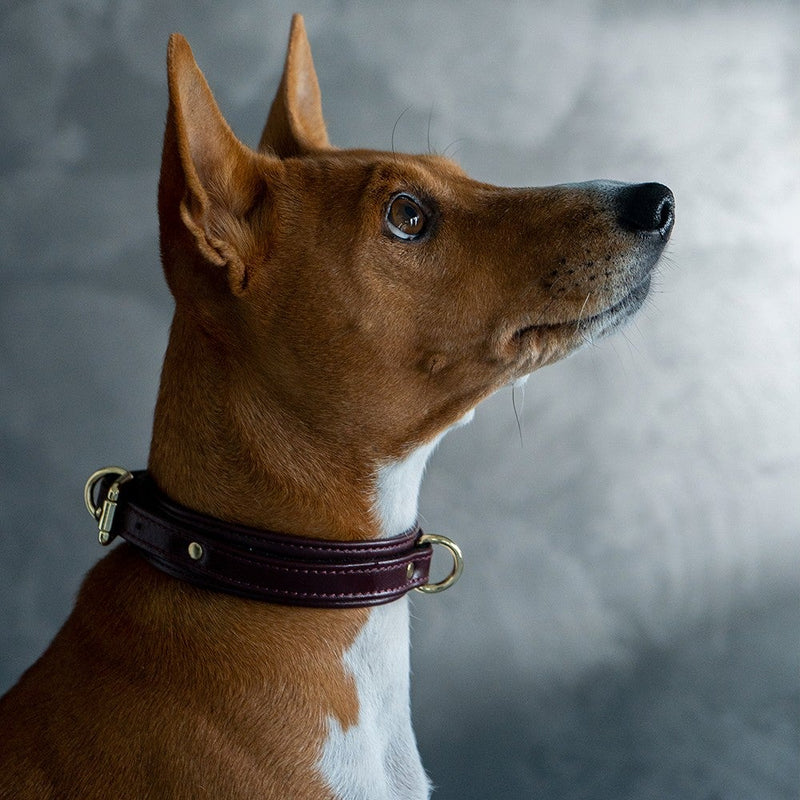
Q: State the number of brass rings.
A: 2